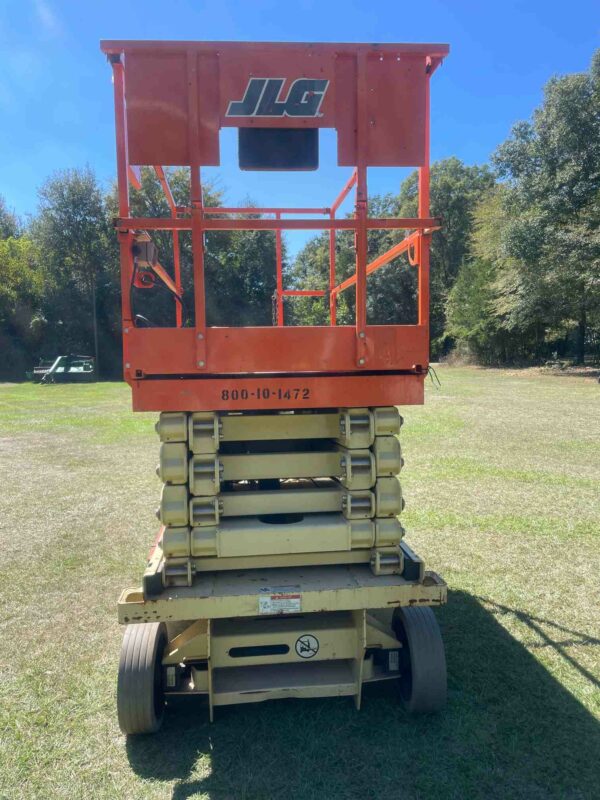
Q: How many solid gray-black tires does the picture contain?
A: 2